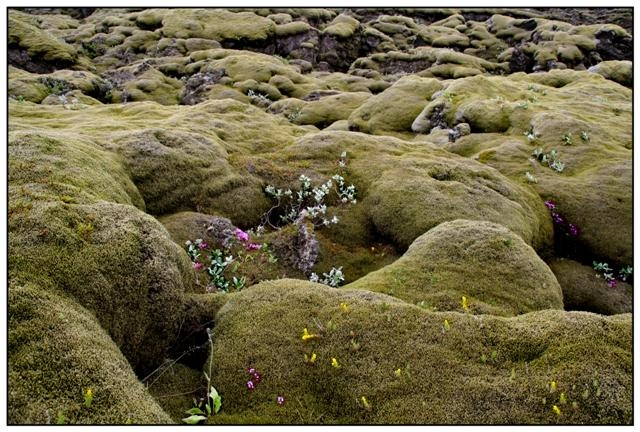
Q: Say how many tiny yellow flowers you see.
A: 12